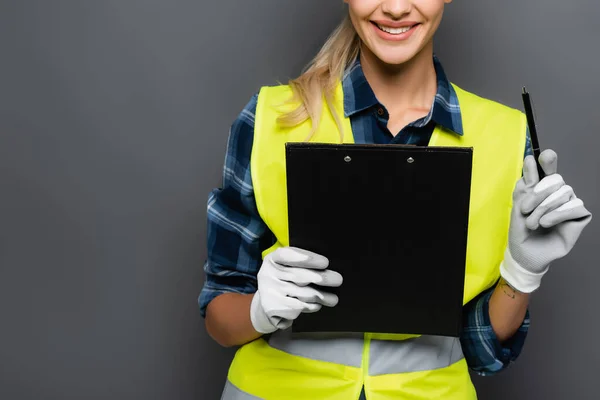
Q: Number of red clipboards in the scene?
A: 0